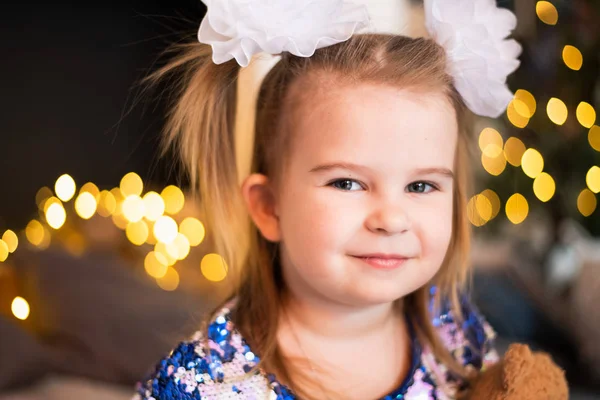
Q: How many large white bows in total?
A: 2